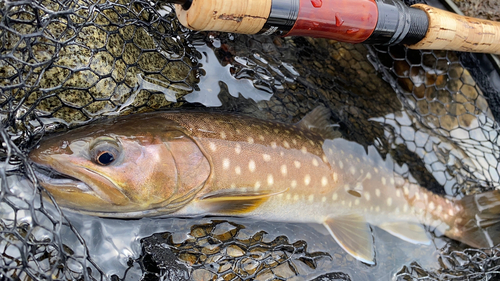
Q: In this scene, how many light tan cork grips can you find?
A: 2